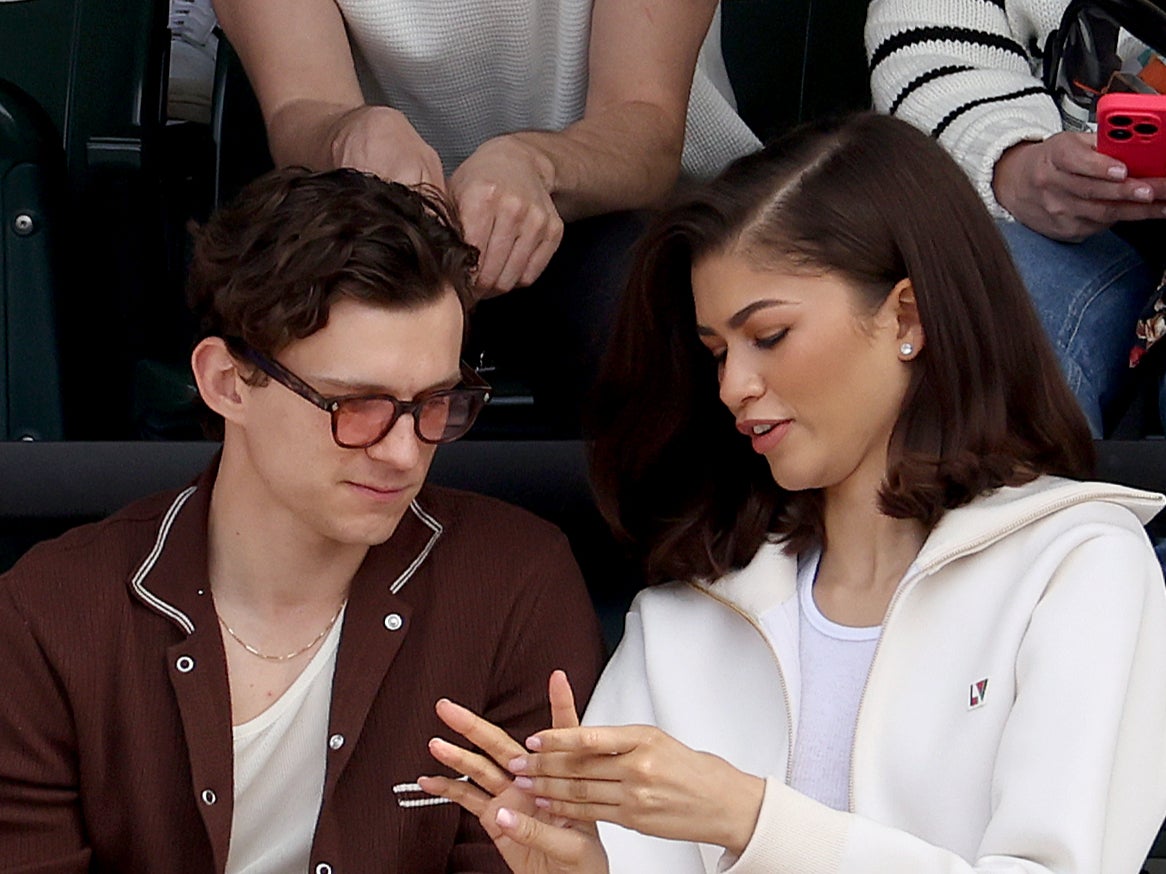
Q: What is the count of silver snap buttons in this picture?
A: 5